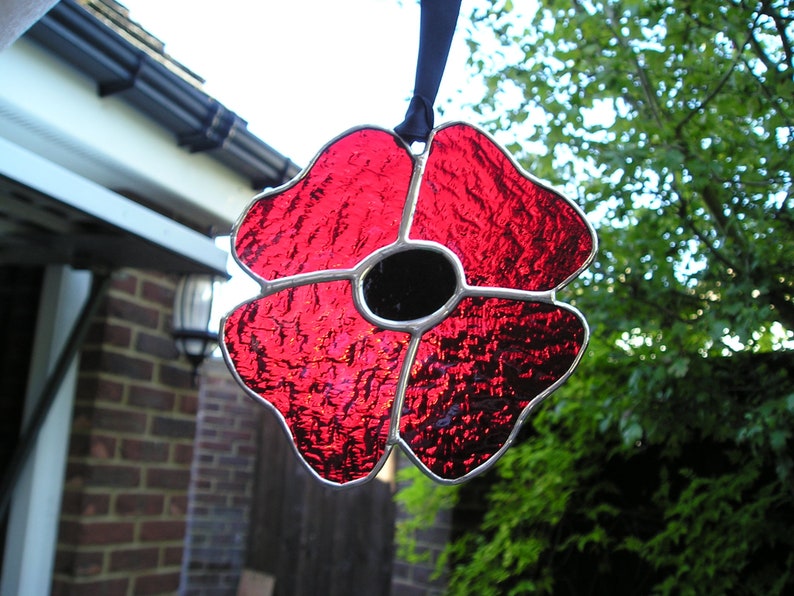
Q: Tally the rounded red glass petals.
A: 4